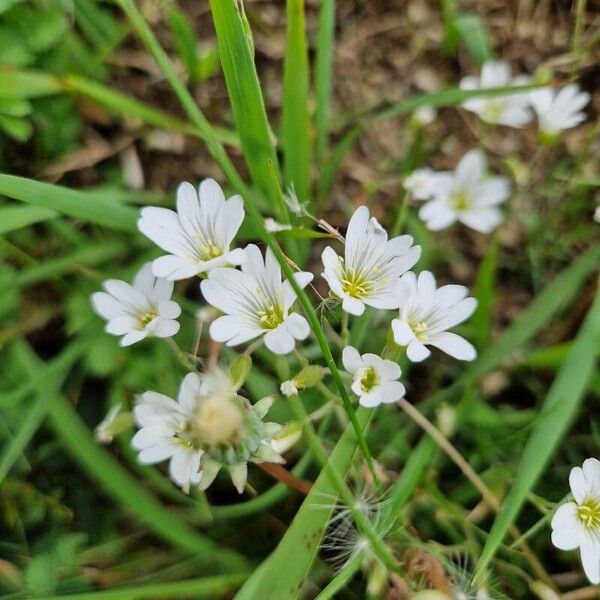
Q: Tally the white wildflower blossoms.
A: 12